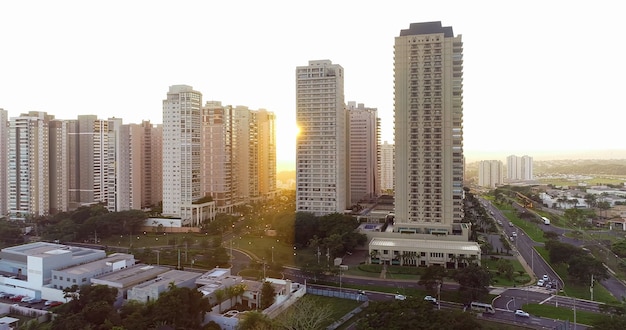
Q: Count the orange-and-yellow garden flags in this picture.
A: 0